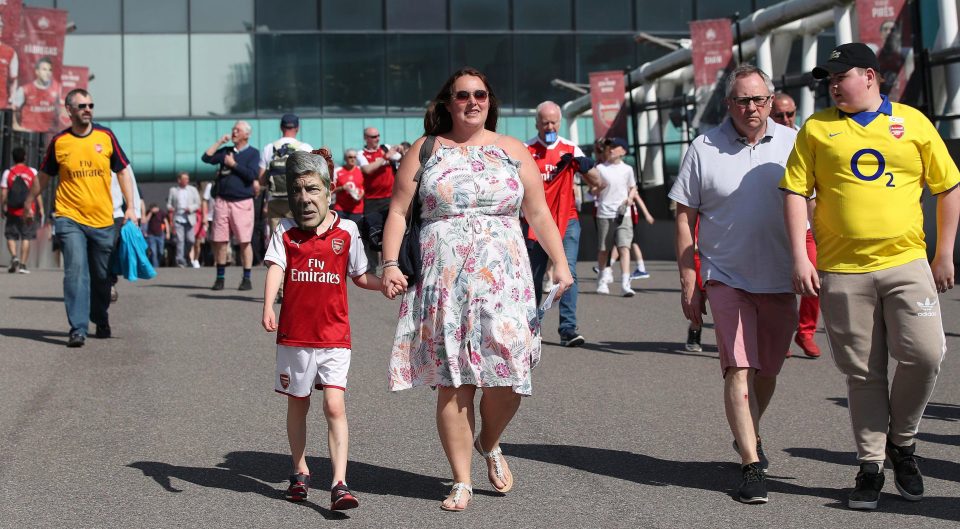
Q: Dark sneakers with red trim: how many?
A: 2